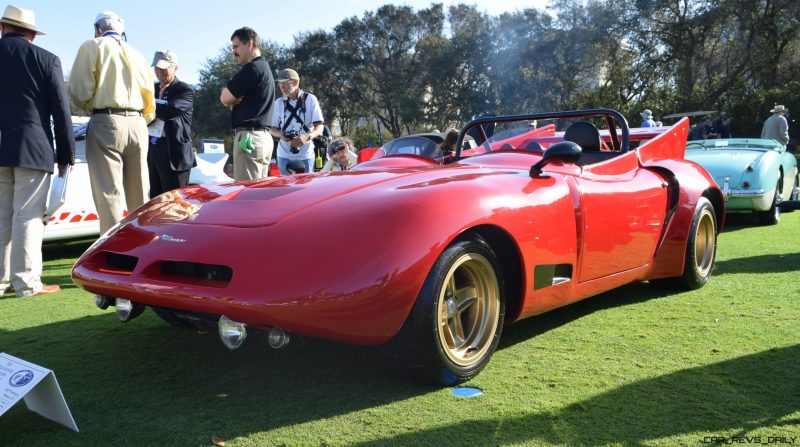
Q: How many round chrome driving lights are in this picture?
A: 4